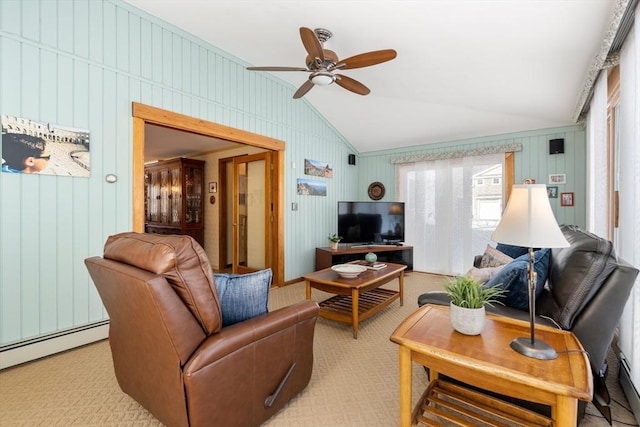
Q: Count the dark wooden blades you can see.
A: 5